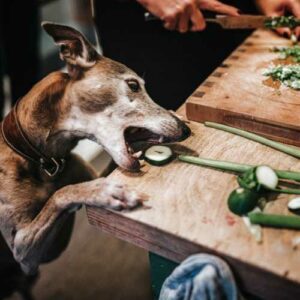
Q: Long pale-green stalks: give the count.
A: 2